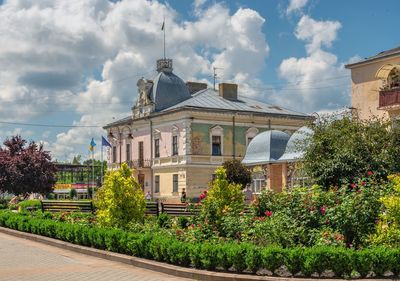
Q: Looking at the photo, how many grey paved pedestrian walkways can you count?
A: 1